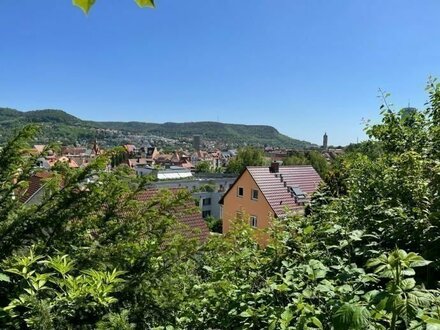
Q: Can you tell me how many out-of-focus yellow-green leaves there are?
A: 2